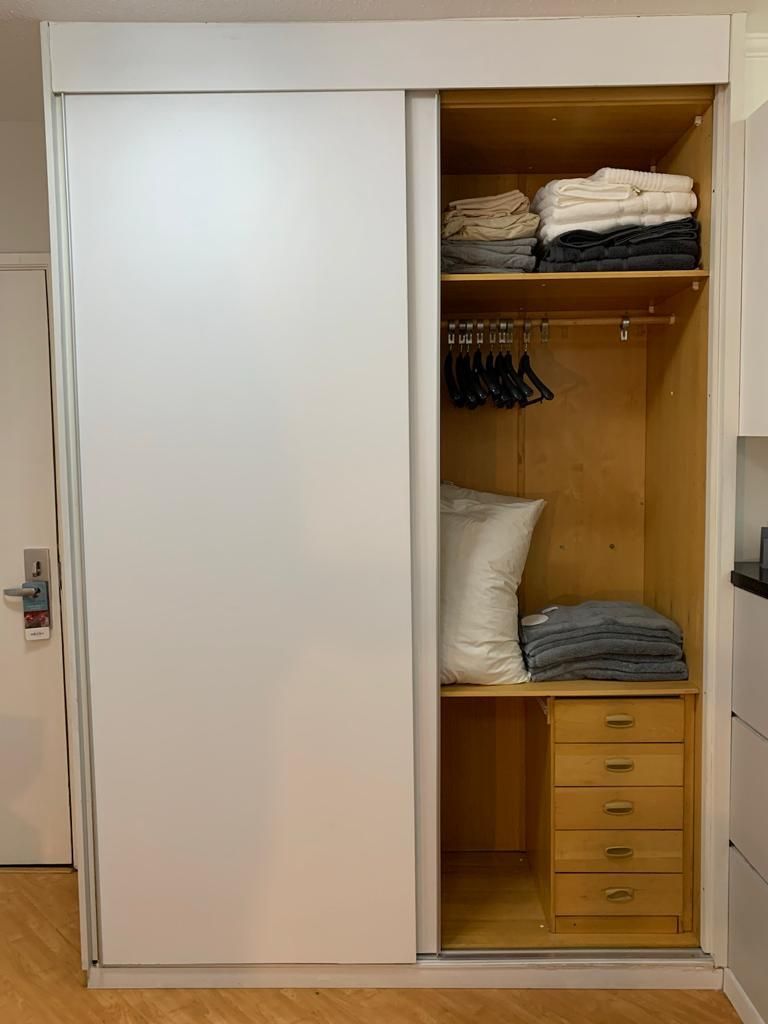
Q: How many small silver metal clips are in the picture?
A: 10